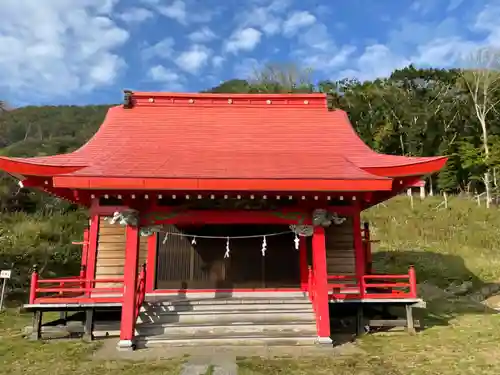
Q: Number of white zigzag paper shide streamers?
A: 5